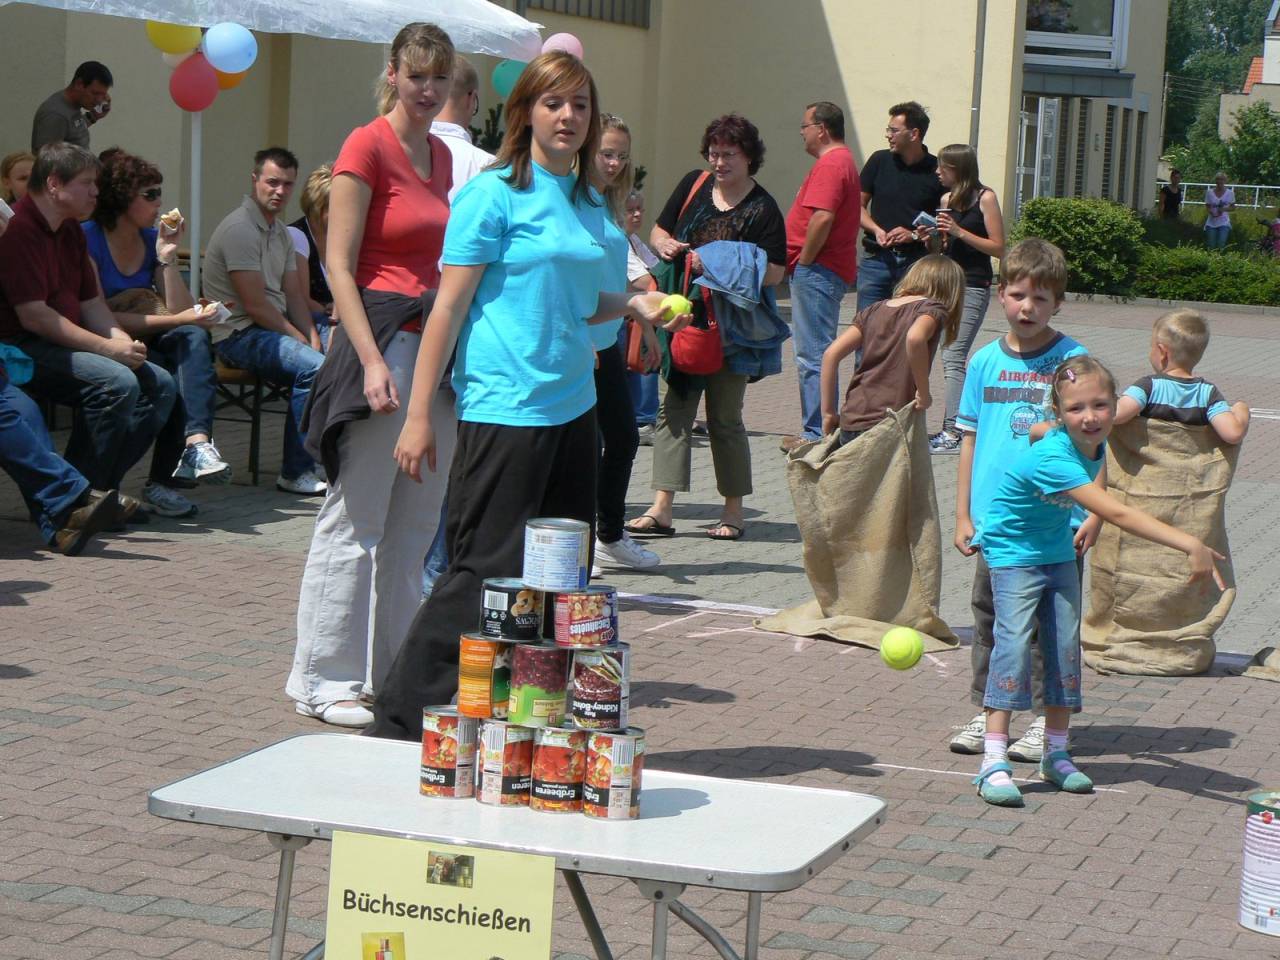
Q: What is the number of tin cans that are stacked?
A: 10